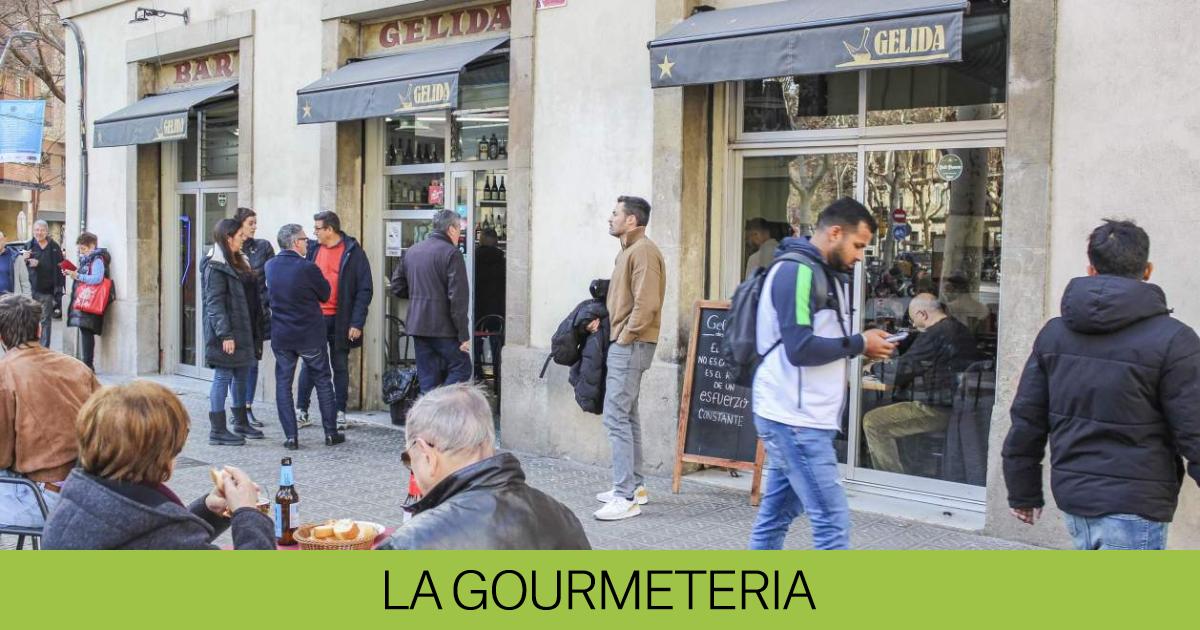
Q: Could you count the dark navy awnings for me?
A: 3